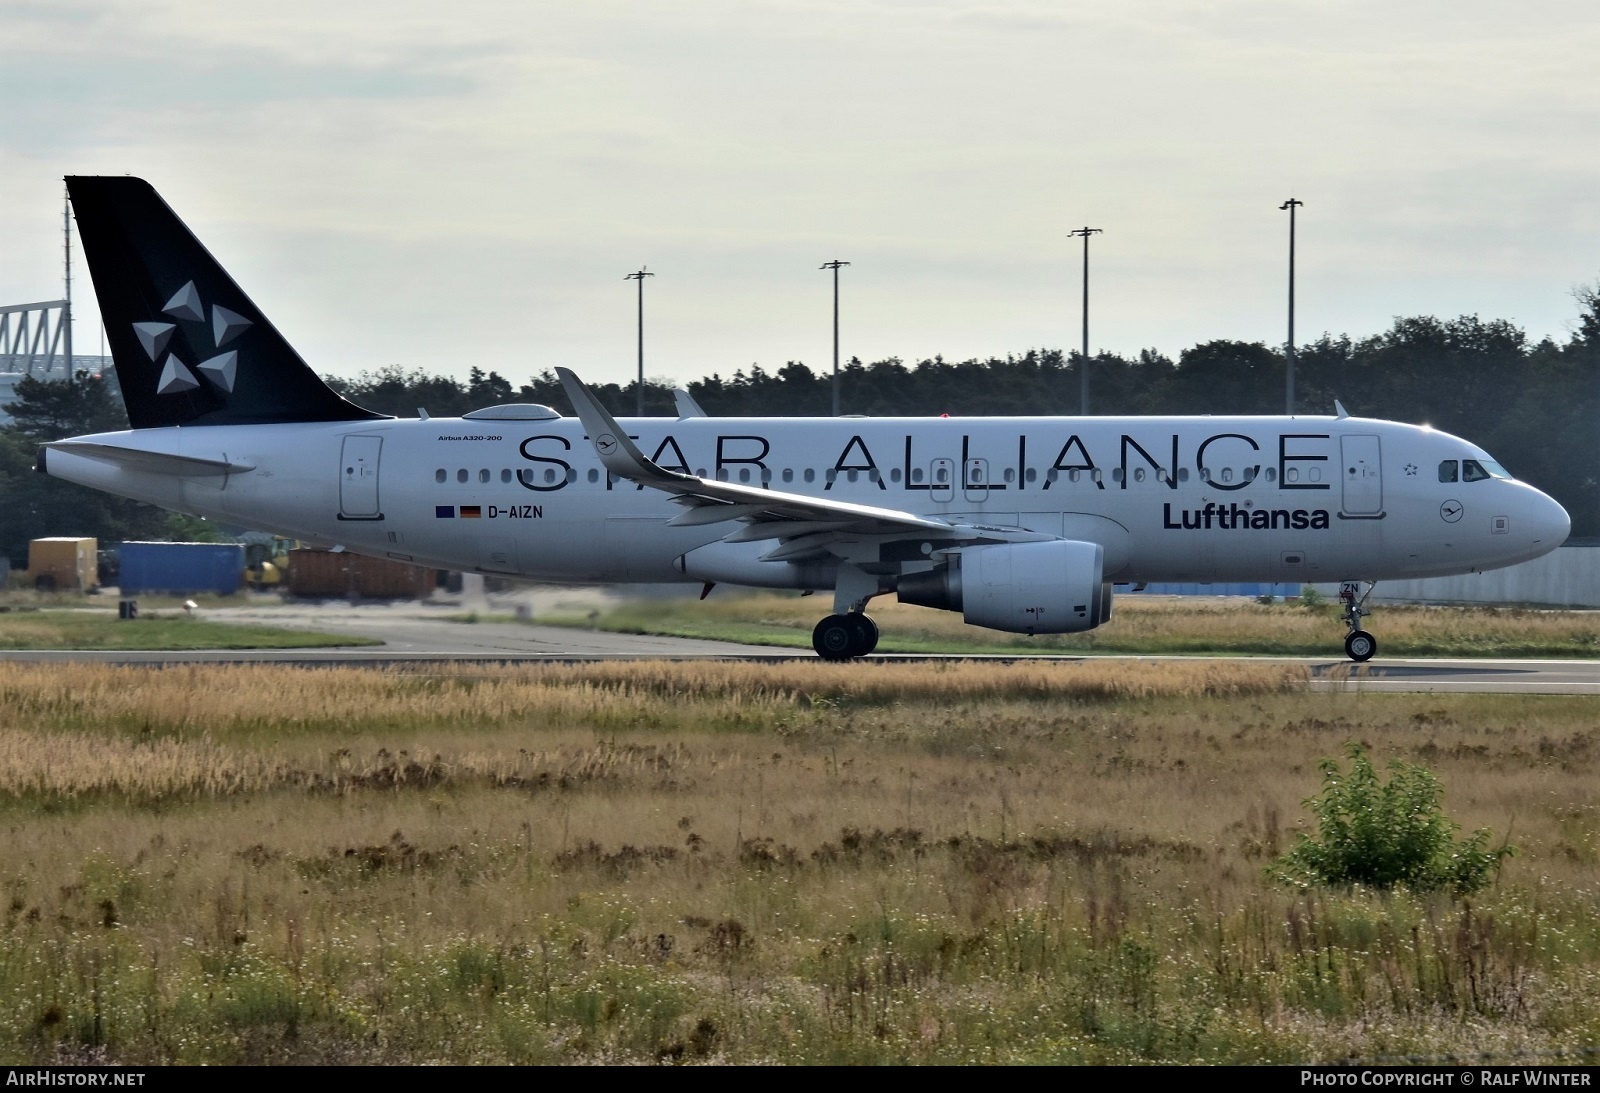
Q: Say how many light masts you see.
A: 4